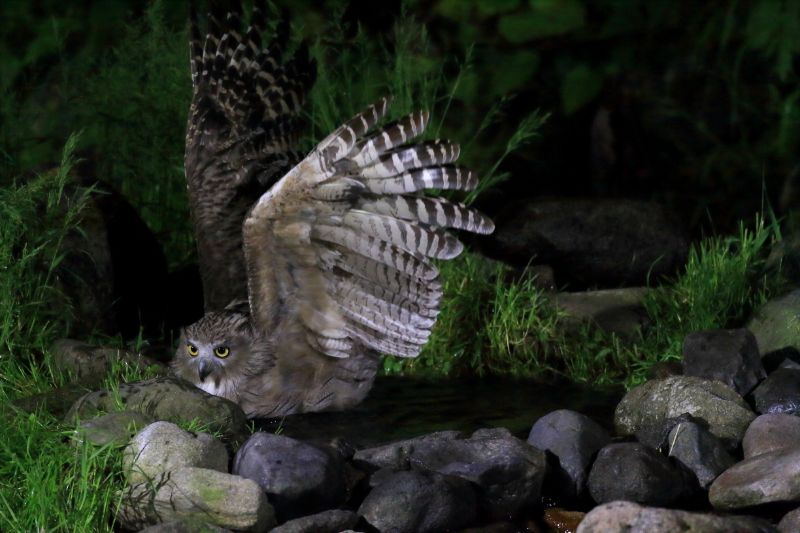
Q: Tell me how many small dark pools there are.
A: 1